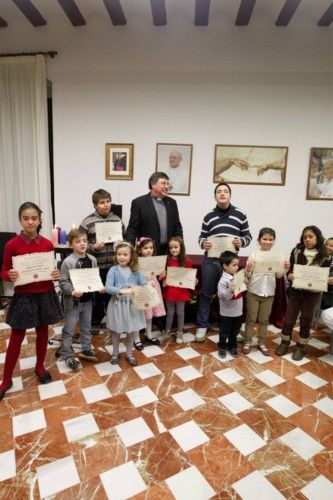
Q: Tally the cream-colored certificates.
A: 10